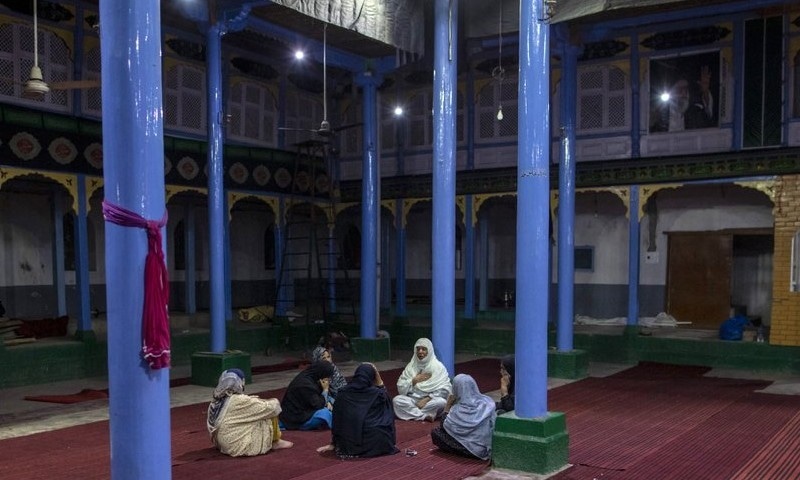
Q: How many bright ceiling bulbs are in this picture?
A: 3